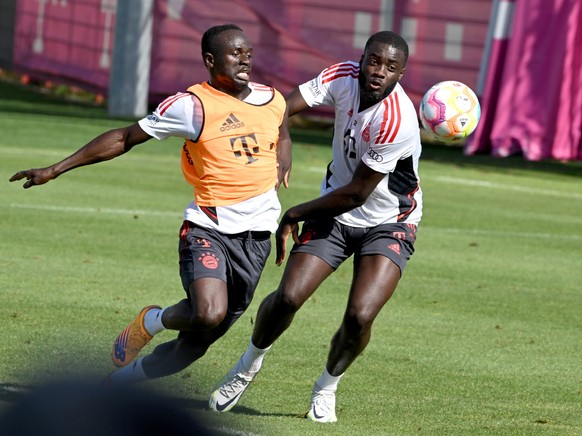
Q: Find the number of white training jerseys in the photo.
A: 2